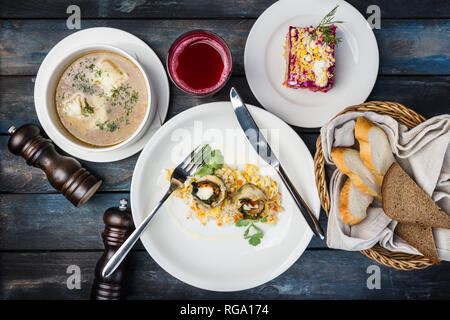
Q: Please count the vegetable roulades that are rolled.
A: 2